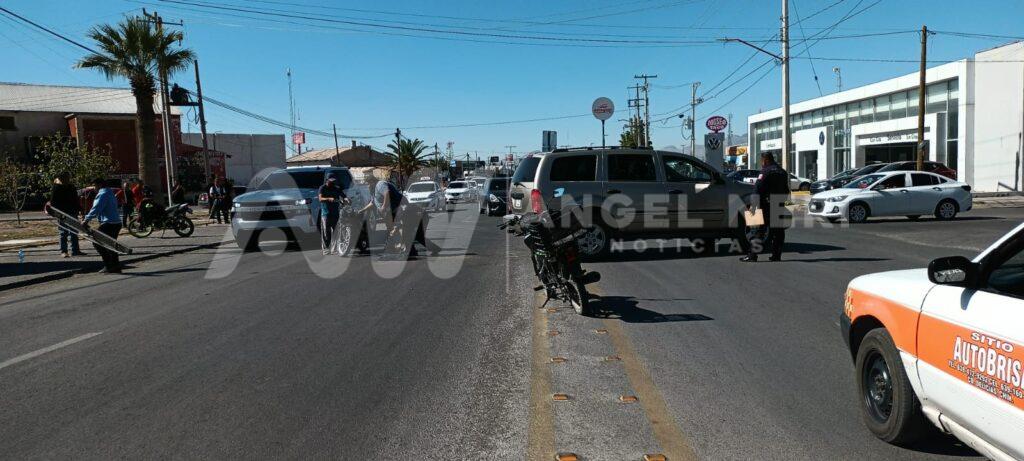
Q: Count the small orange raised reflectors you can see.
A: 9